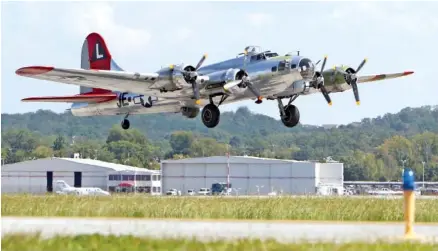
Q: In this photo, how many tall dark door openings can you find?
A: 2